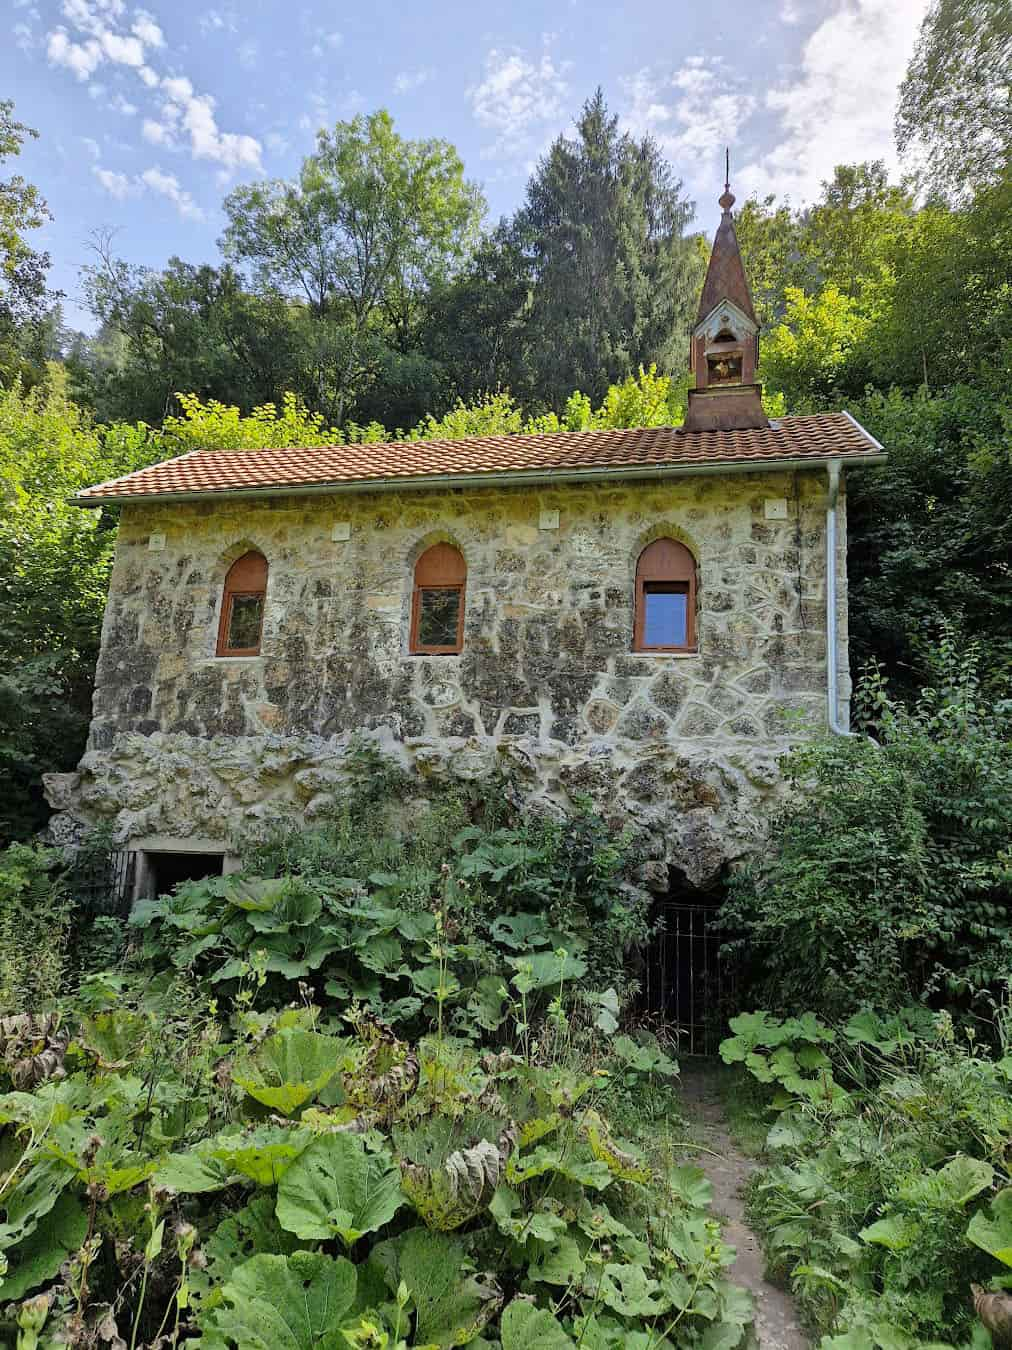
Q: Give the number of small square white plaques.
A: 4